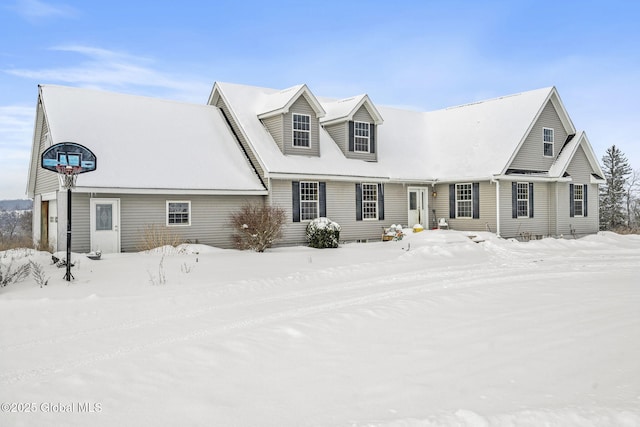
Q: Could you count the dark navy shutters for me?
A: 12